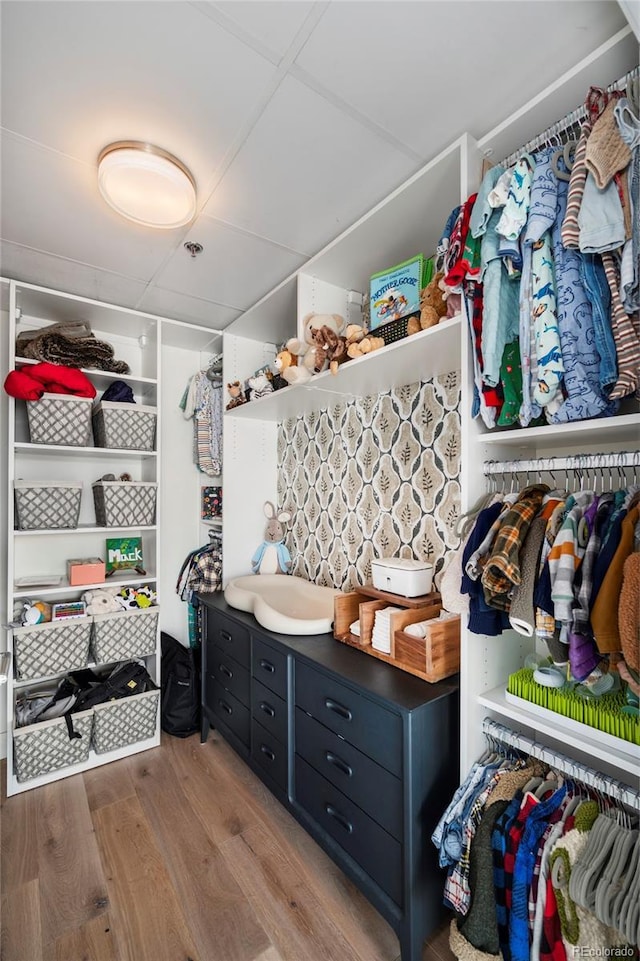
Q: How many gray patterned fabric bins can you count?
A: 8